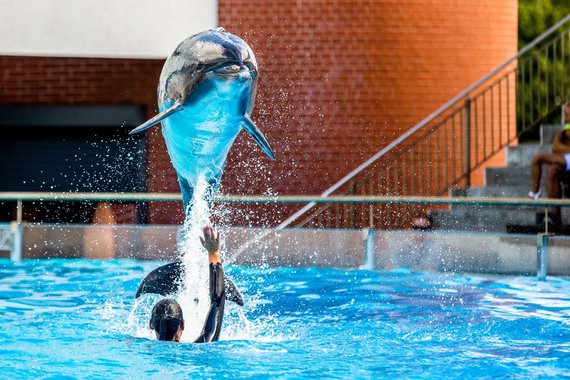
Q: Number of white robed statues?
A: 0